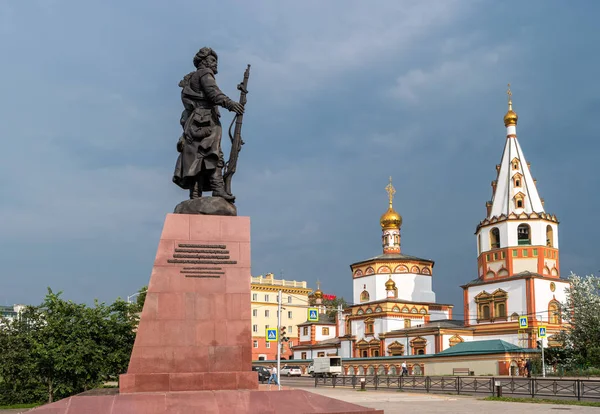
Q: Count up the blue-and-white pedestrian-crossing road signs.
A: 4